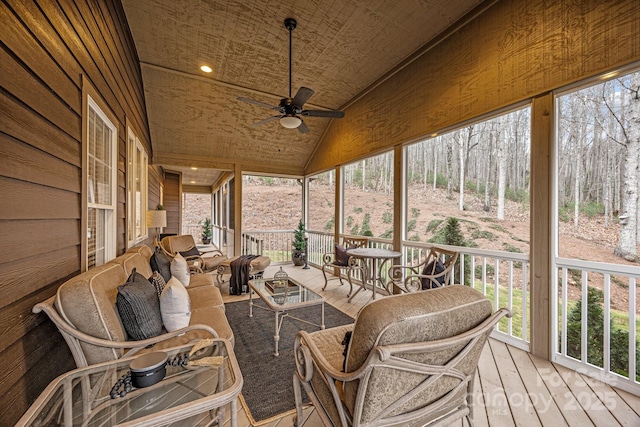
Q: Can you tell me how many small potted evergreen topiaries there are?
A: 2